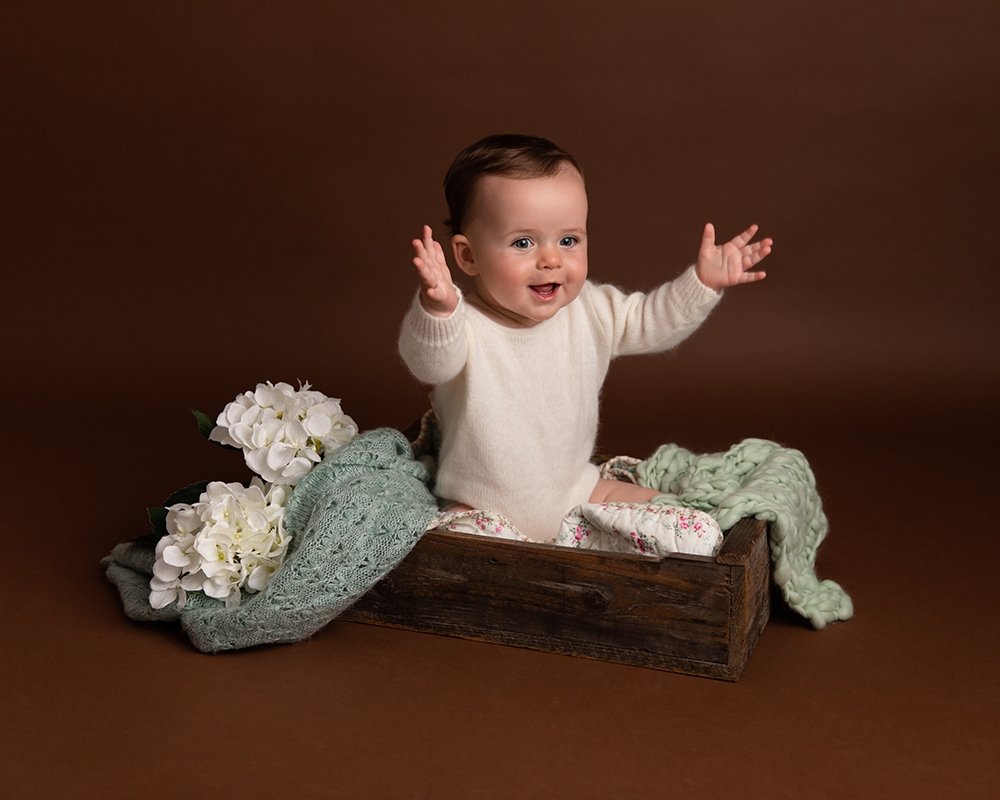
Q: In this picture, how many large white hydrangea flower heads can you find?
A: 2